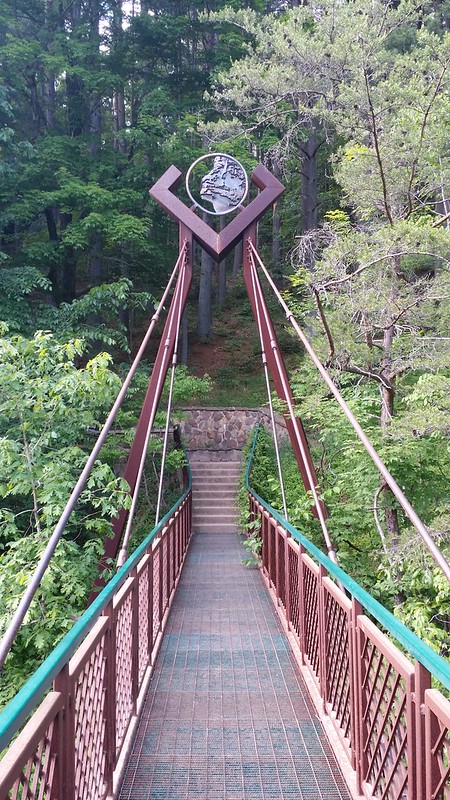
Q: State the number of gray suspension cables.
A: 6